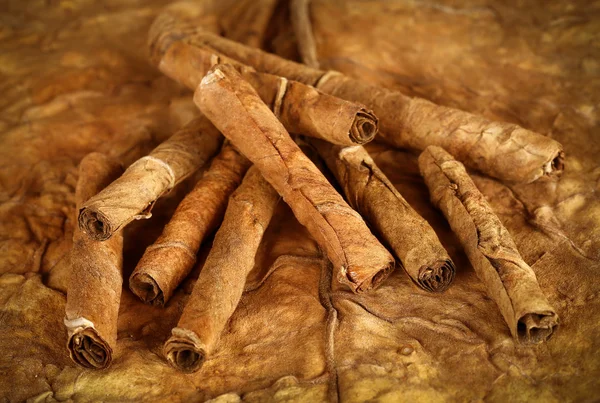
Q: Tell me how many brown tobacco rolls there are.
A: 9